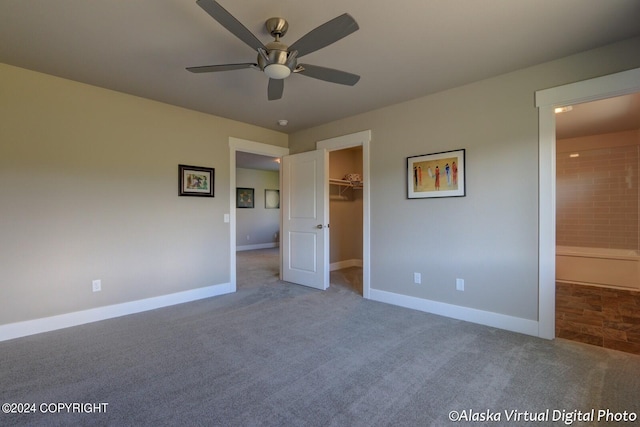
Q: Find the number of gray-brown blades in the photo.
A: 5